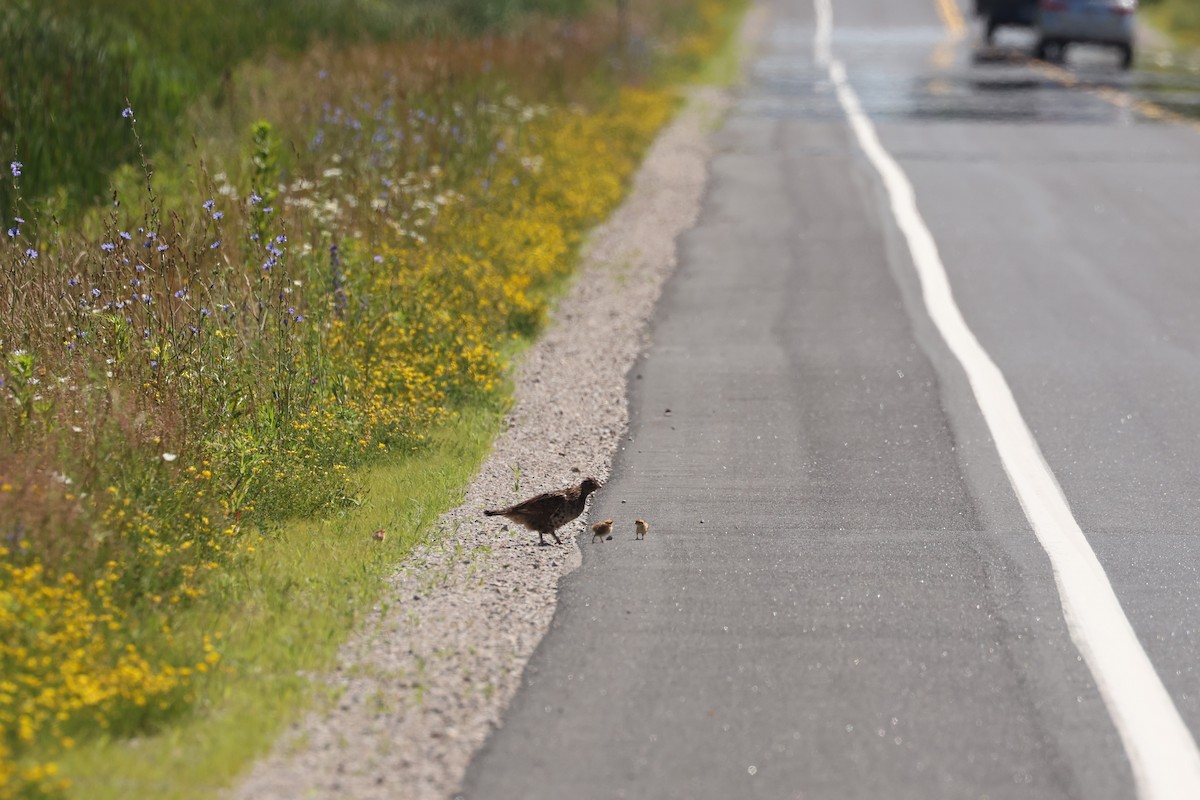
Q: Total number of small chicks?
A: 3